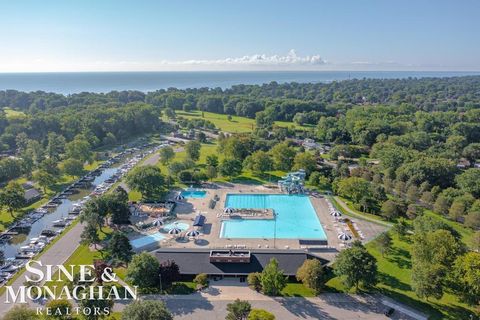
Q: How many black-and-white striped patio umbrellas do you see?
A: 7